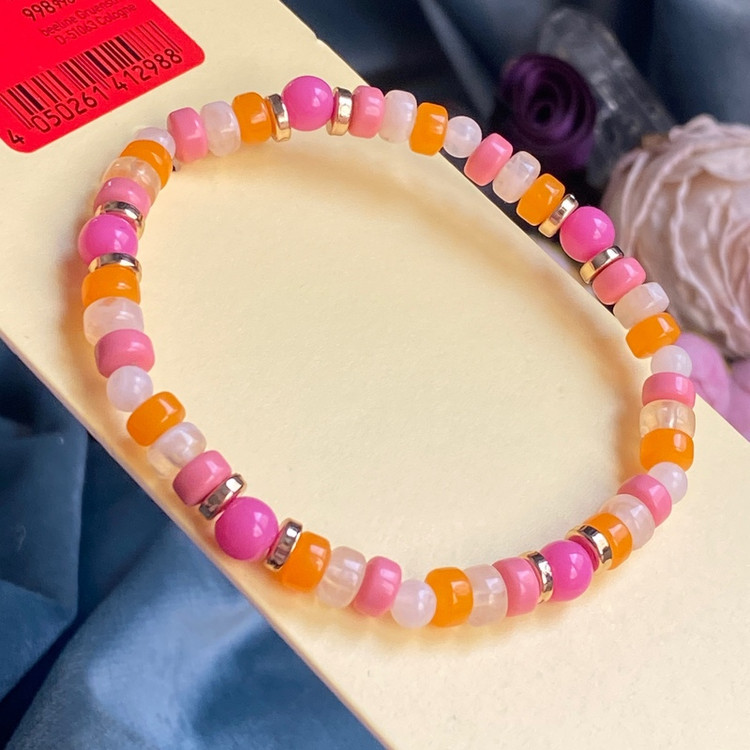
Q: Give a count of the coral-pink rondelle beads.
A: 11